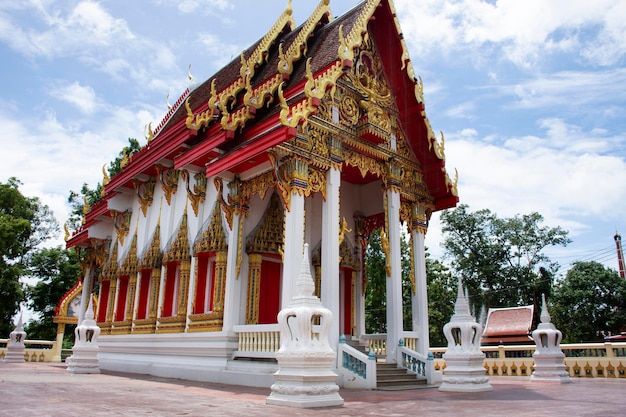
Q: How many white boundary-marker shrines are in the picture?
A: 5